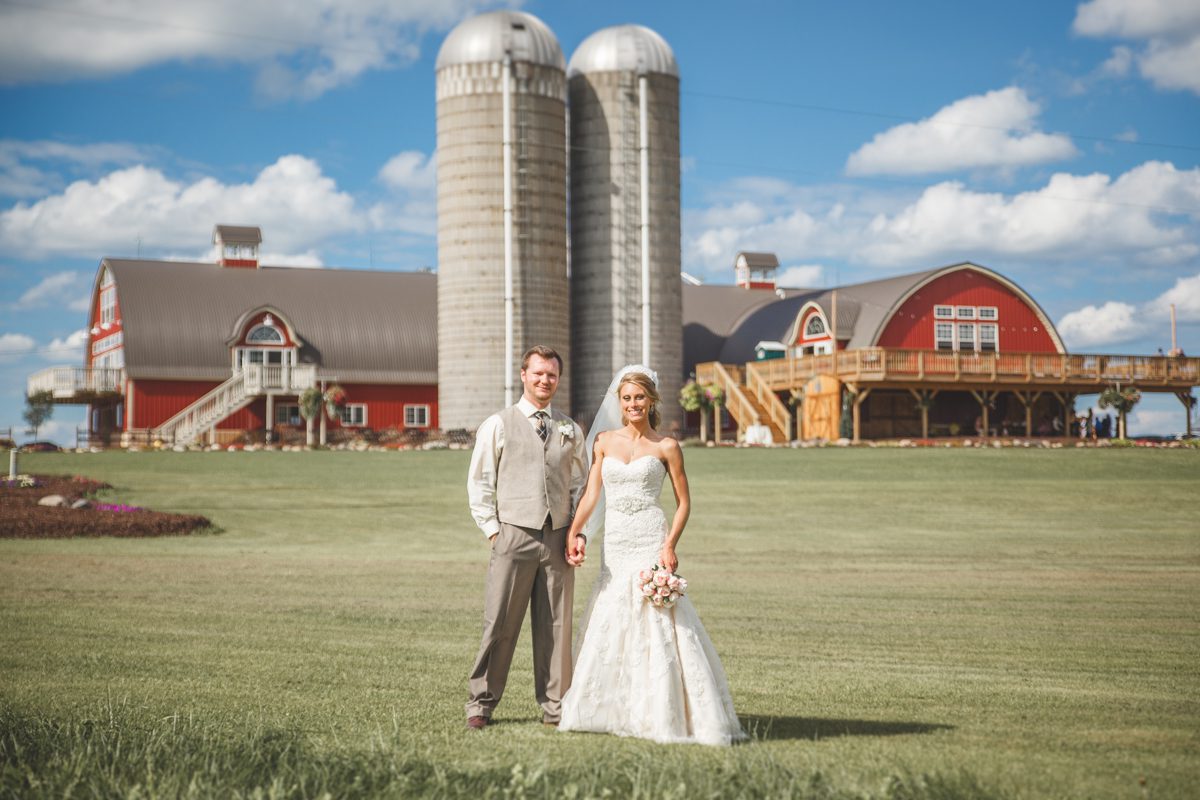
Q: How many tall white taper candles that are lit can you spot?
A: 0